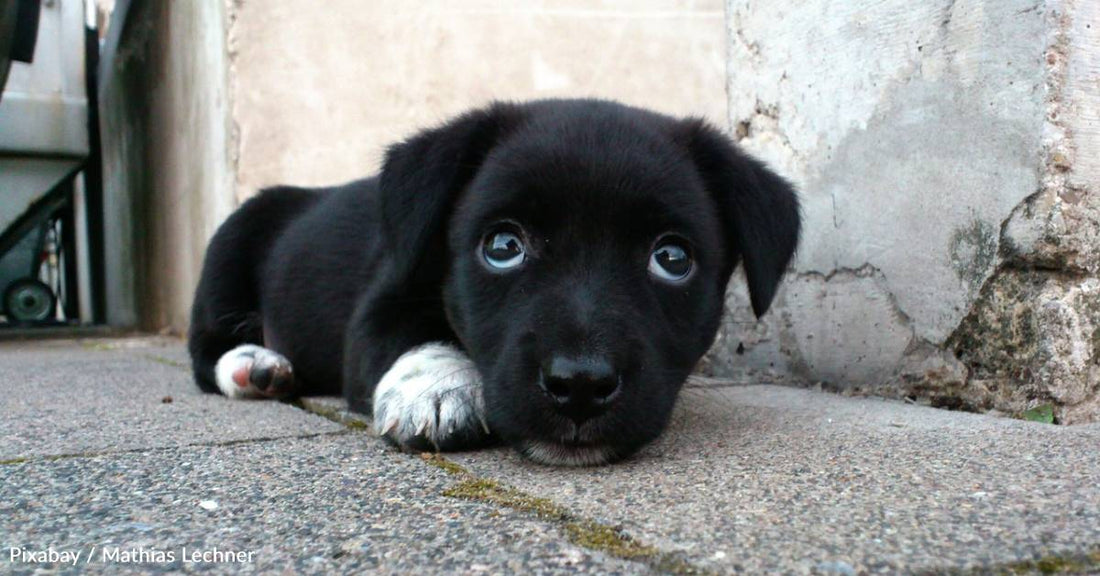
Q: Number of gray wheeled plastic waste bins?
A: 1